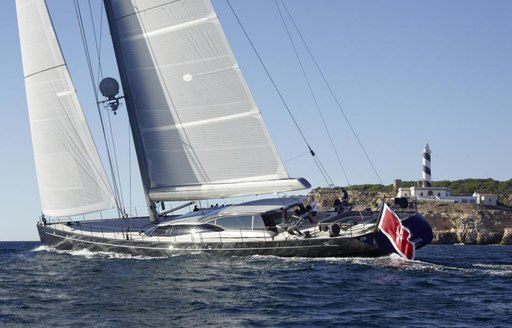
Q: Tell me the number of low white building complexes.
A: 1